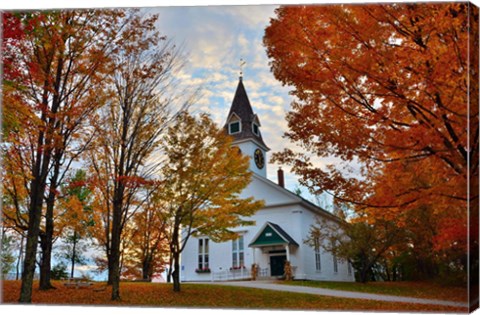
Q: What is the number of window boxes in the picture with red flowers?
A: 2